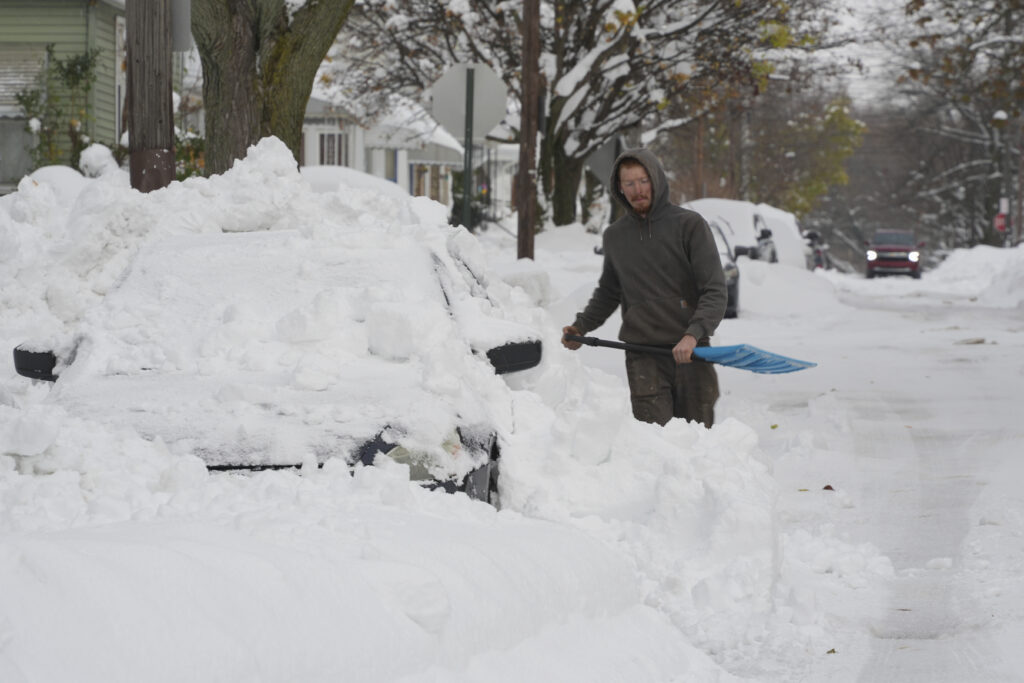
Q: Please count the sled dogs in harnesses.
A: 0